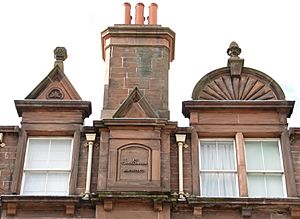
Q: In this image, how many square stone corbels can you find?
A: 7